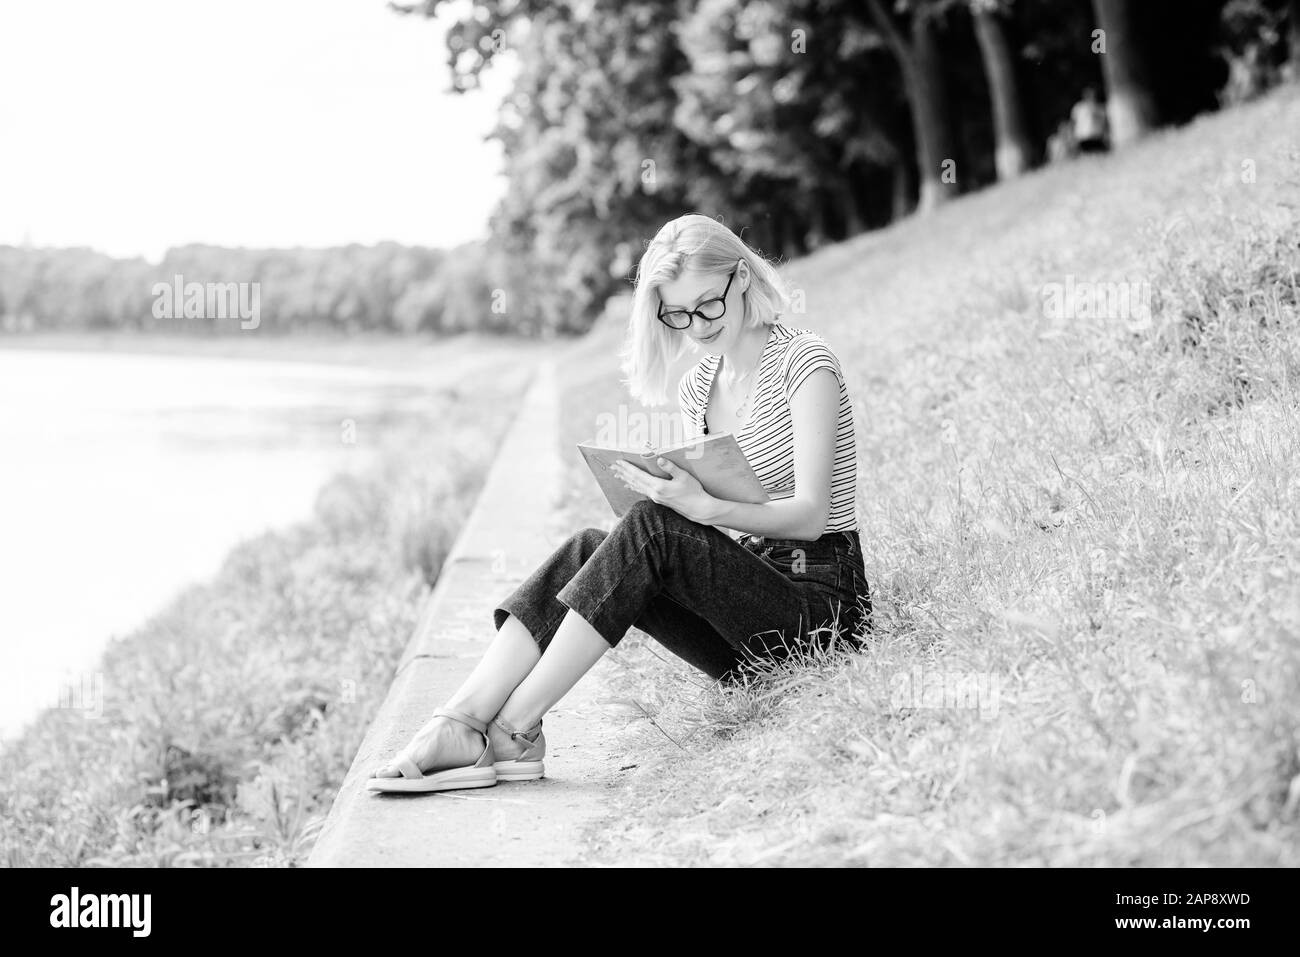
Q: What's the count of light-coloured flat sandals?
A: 2